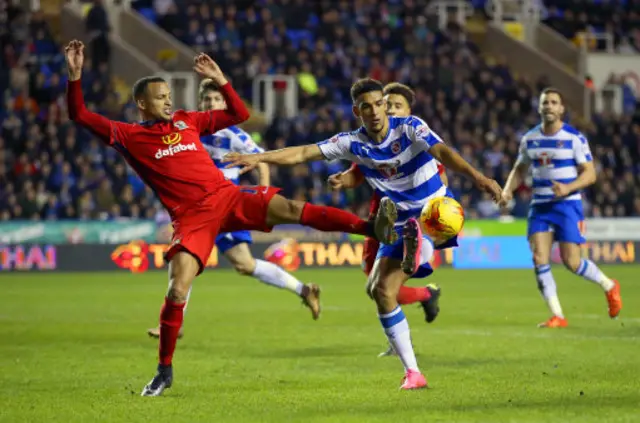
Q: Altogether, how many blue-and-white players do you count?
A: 3